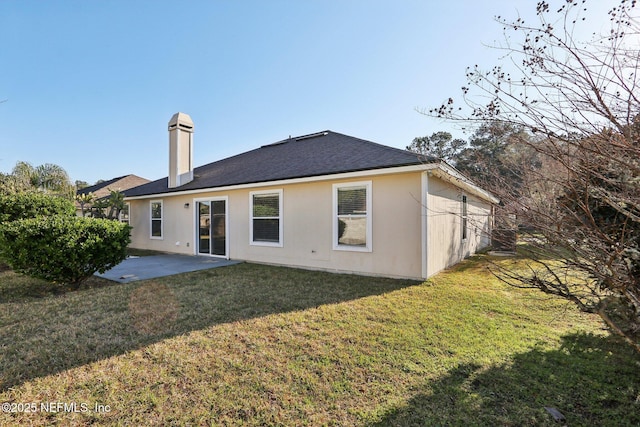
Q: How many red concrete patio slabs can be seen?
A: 0